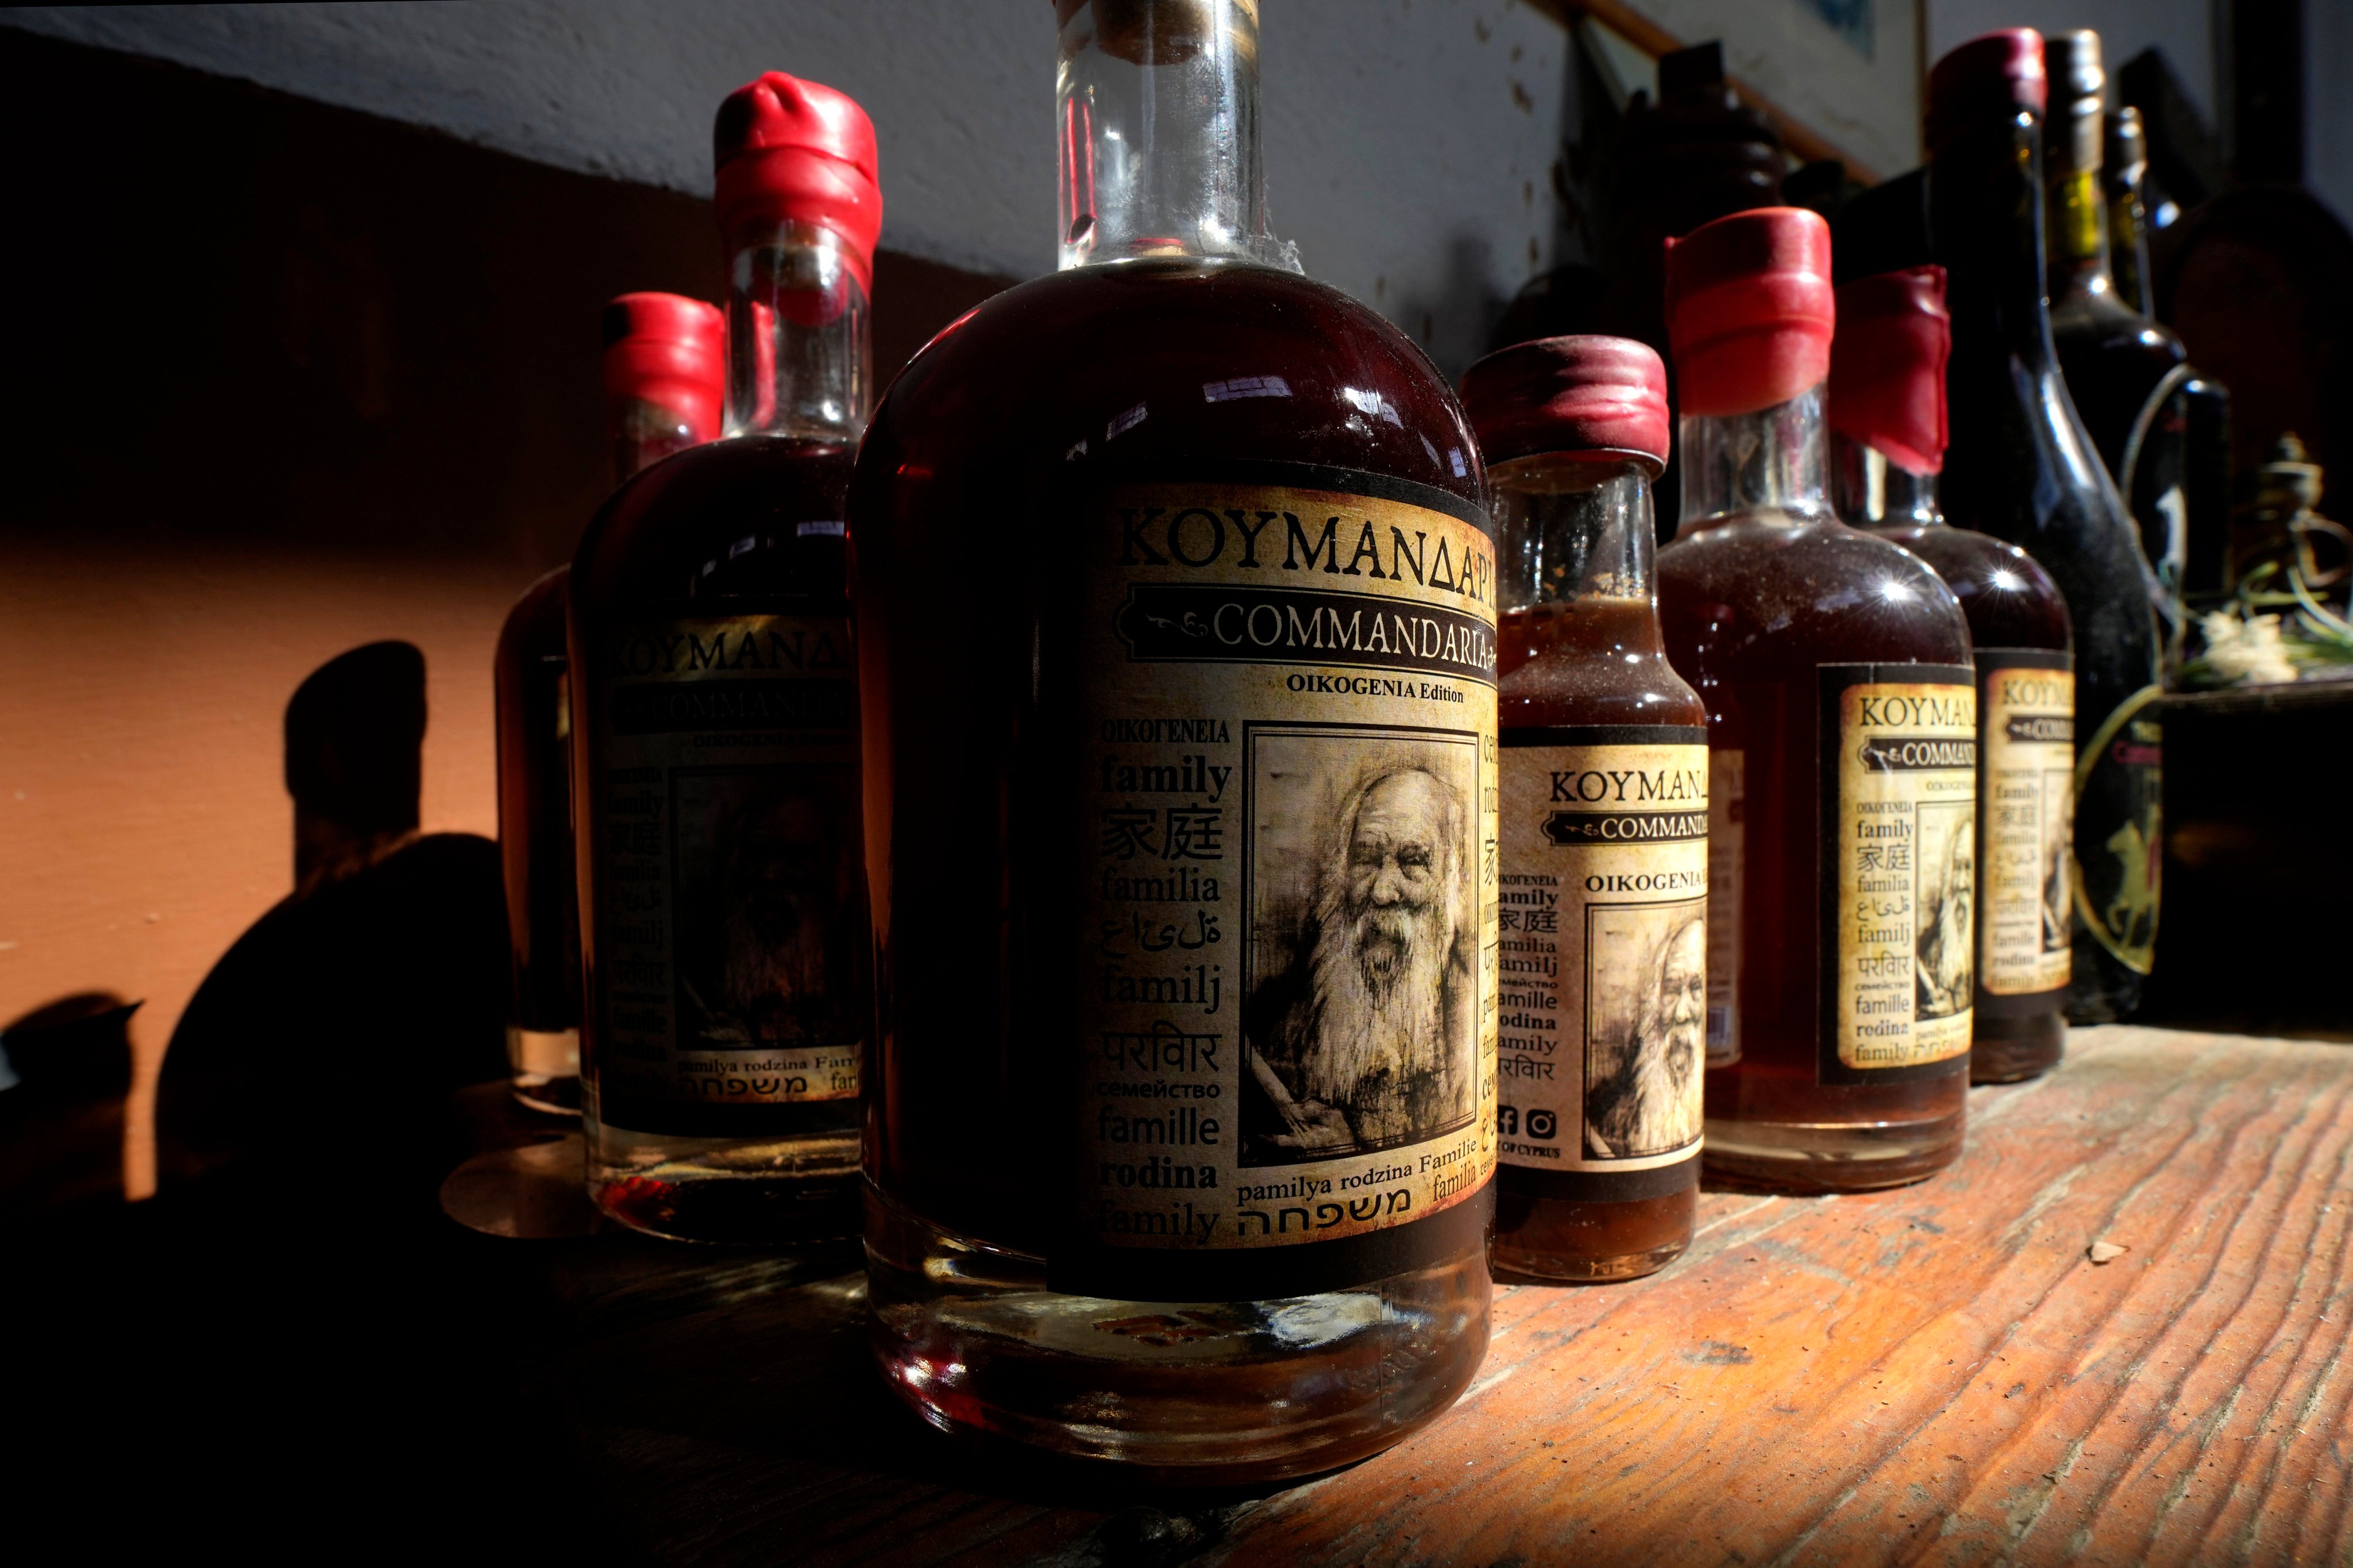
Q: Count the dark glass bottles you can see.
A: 3